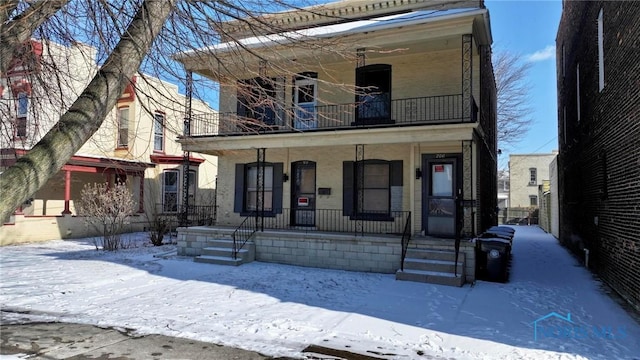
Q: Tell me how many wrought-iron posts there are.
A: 8